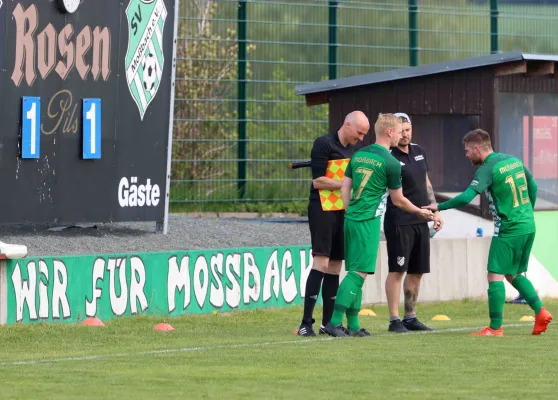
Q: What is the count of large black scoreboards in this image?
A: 1